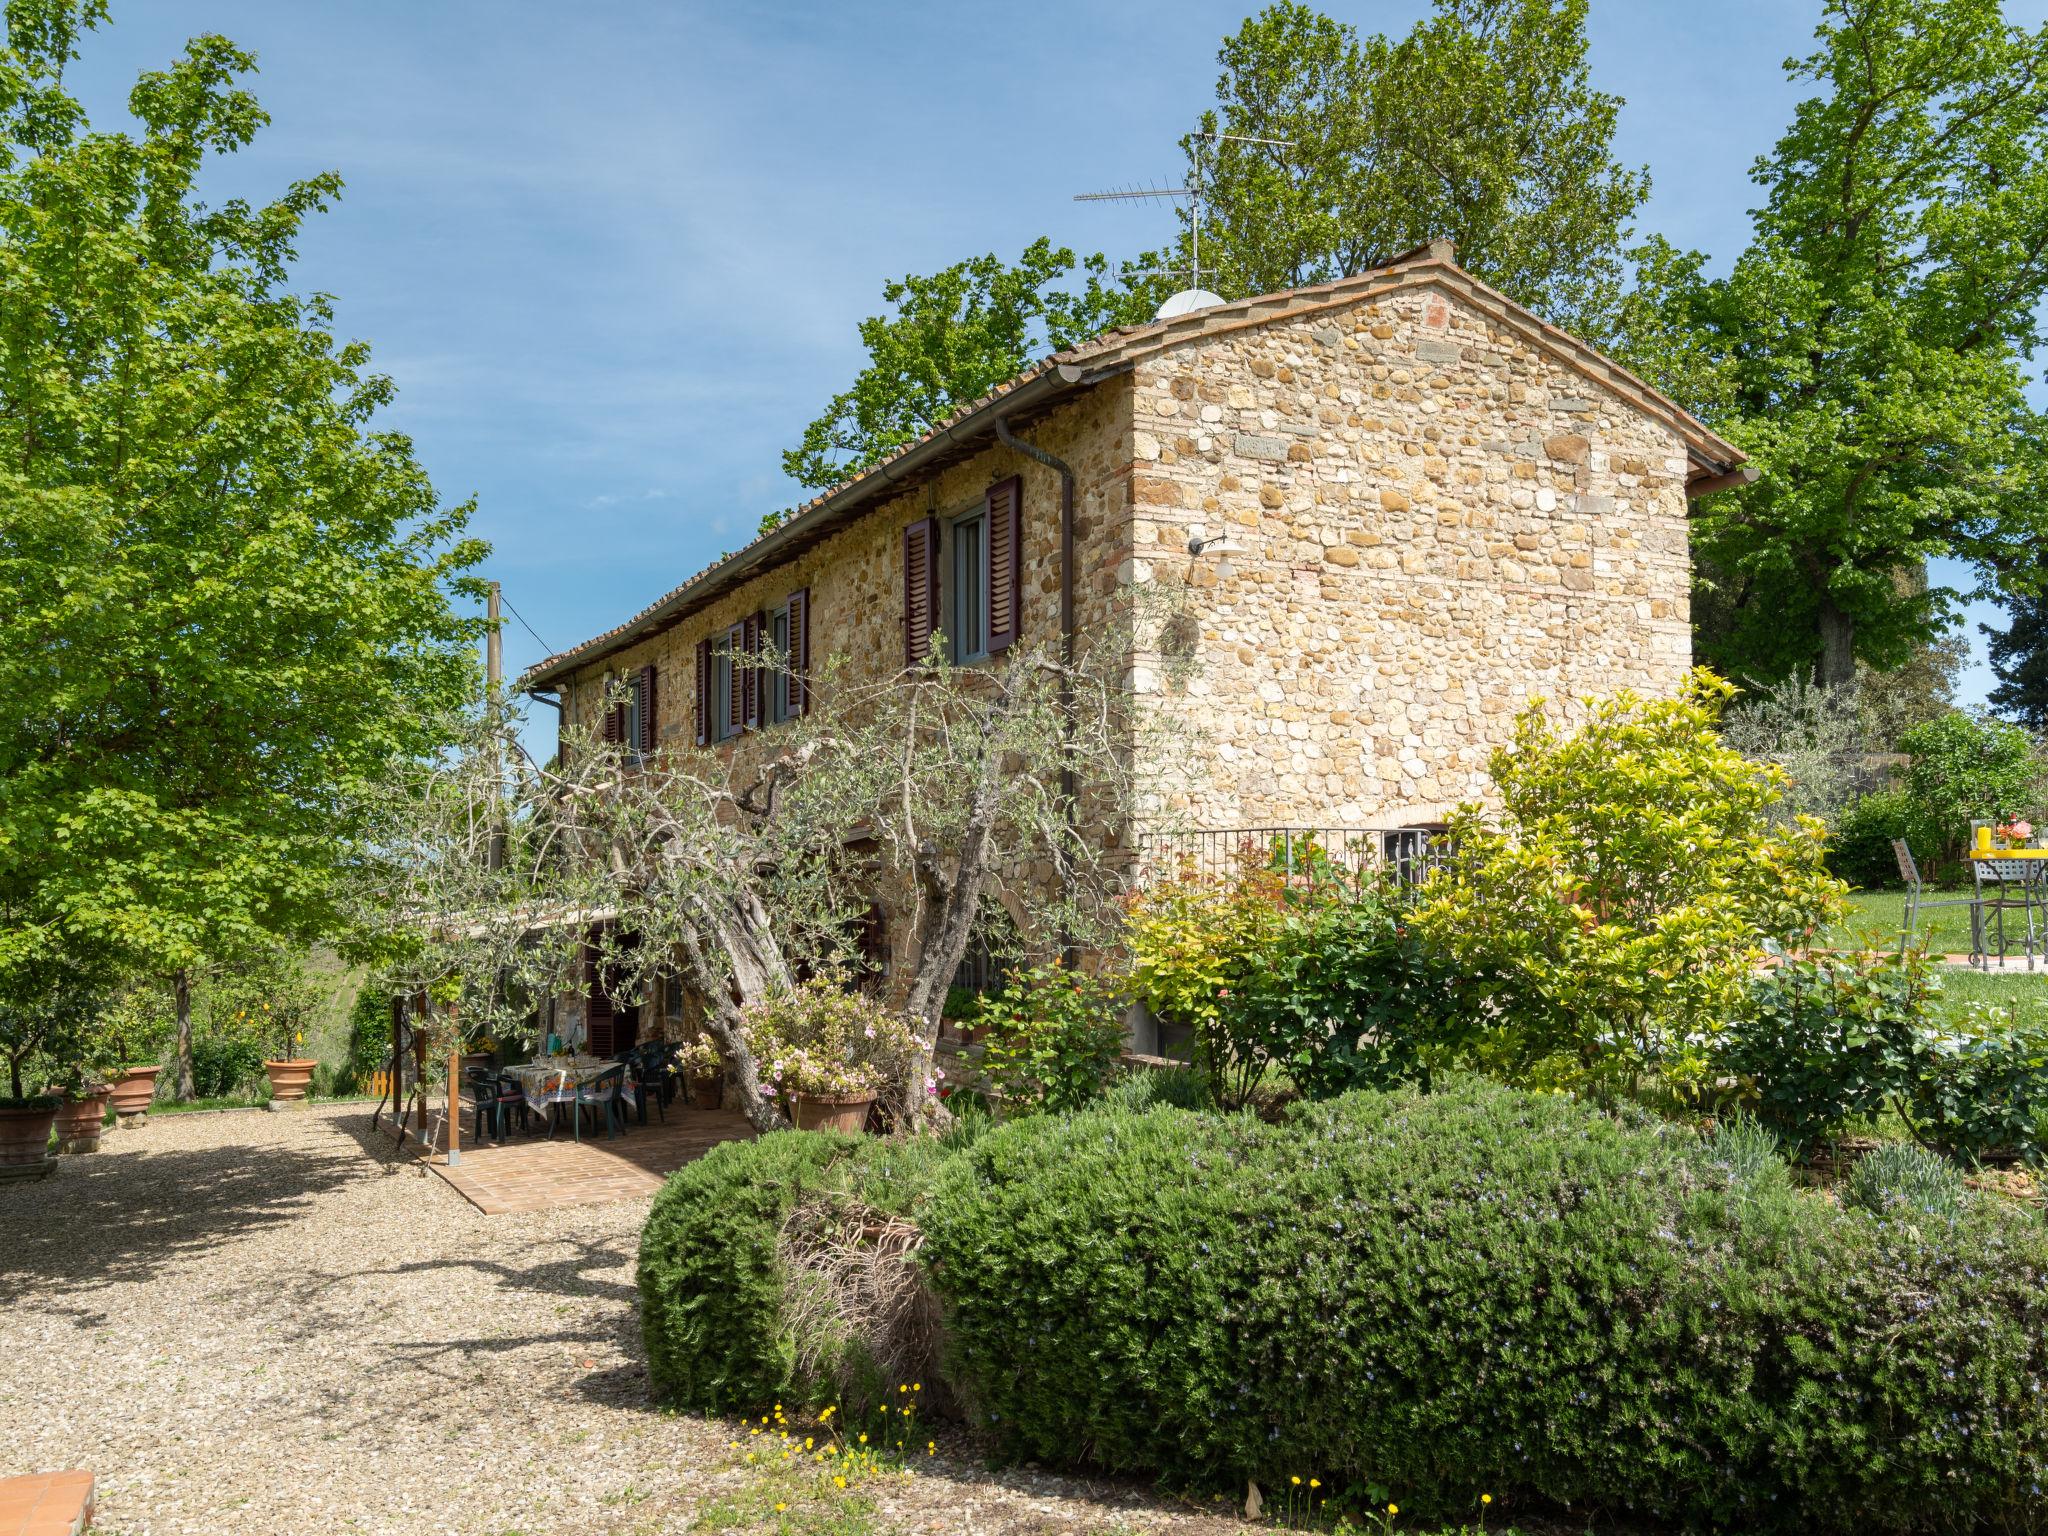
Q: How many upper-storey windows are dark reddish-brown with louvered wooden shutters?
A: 4